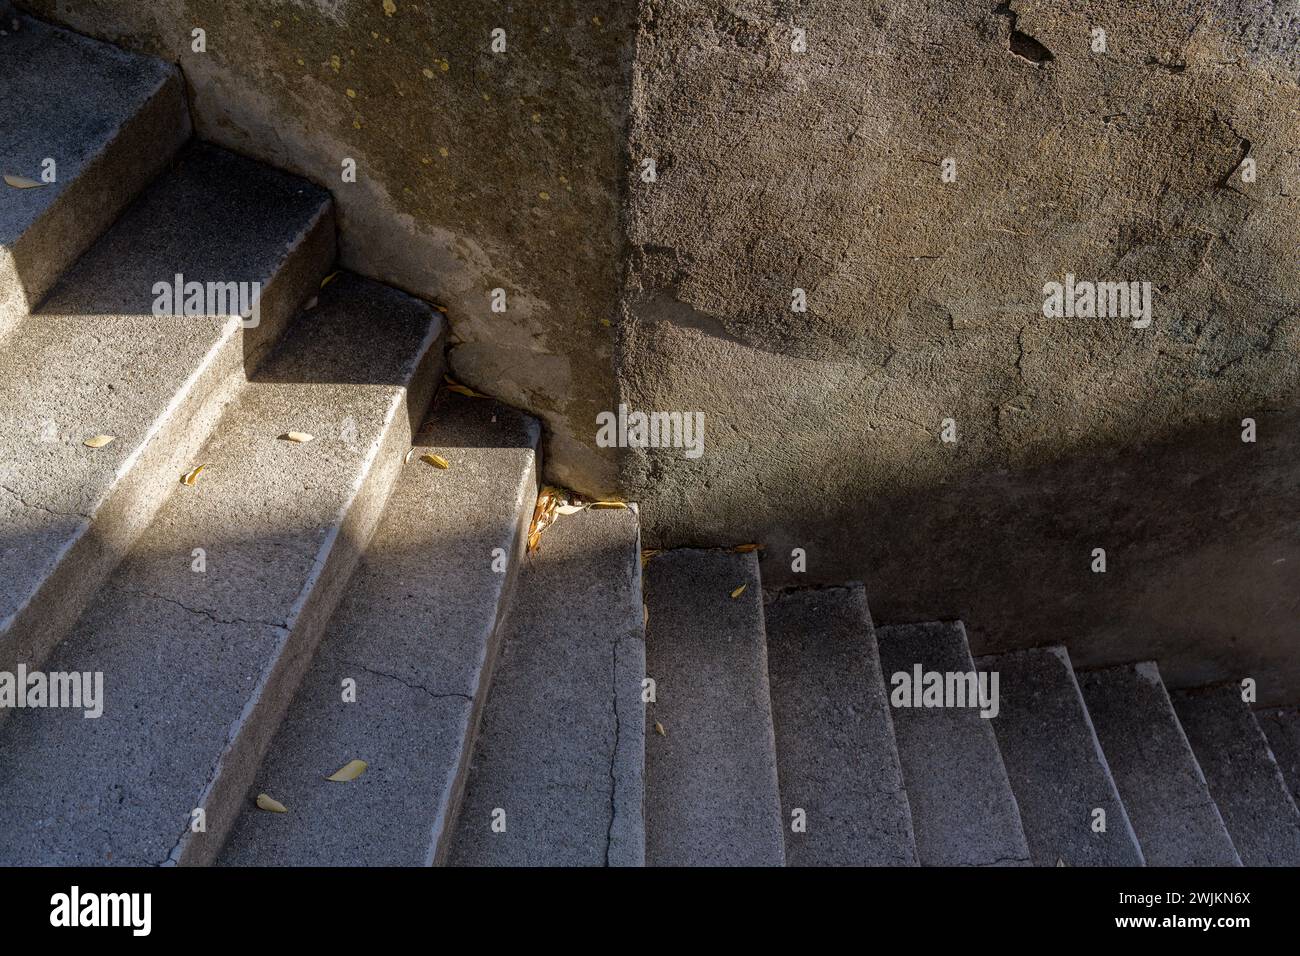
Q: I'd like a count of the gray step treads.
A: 12